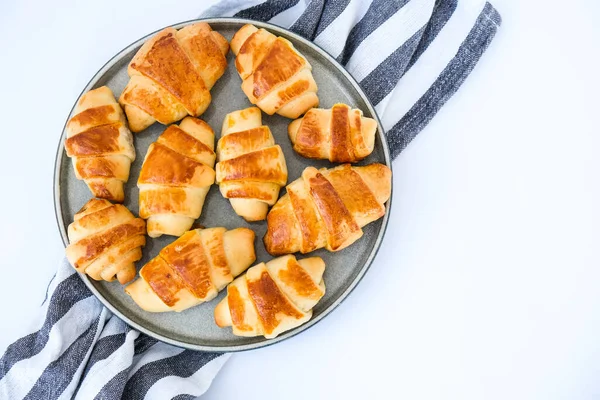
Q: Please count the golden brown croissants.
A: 10